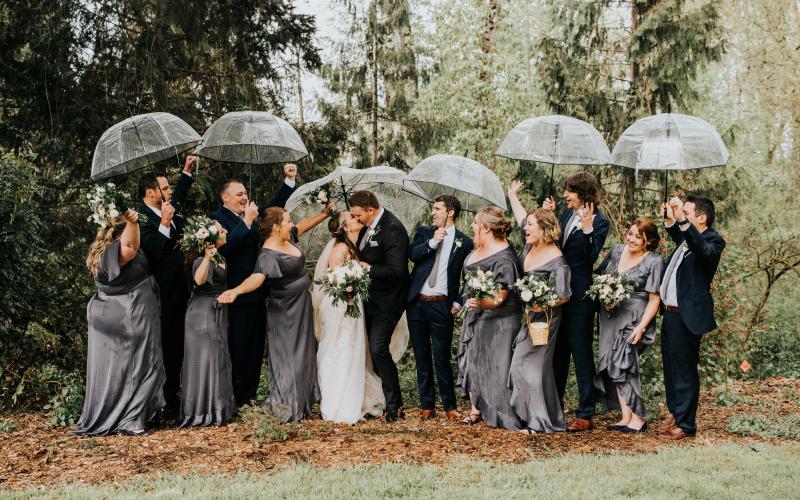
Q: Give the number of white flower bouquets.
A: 7